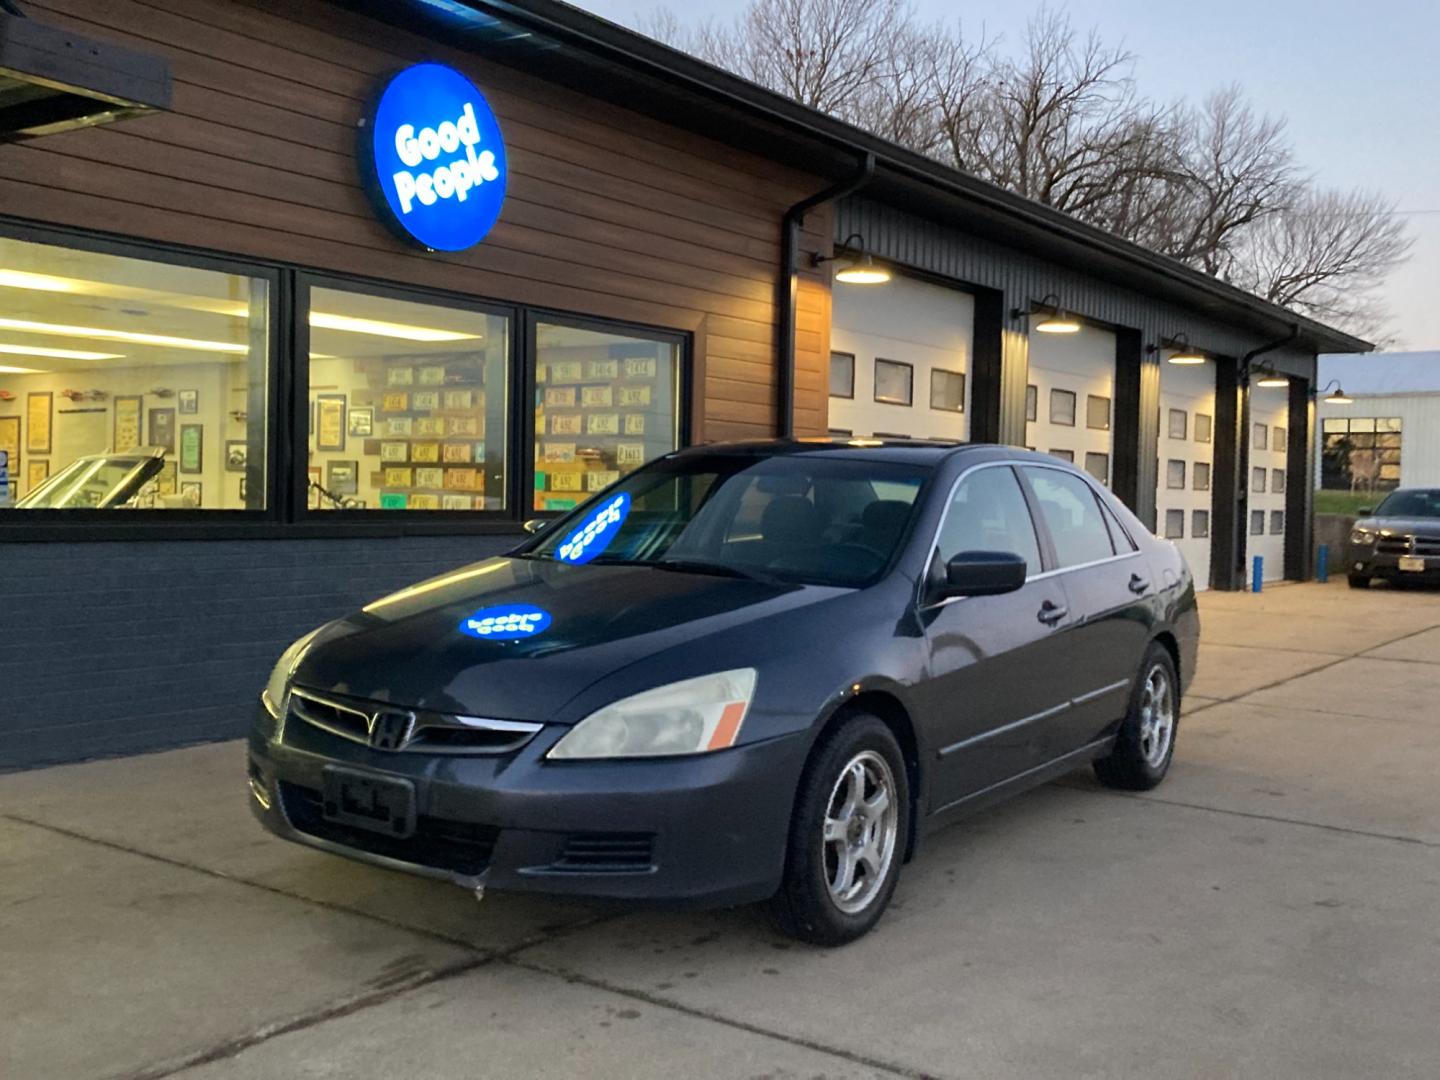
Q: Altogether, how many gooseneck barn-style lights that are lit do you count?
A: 5